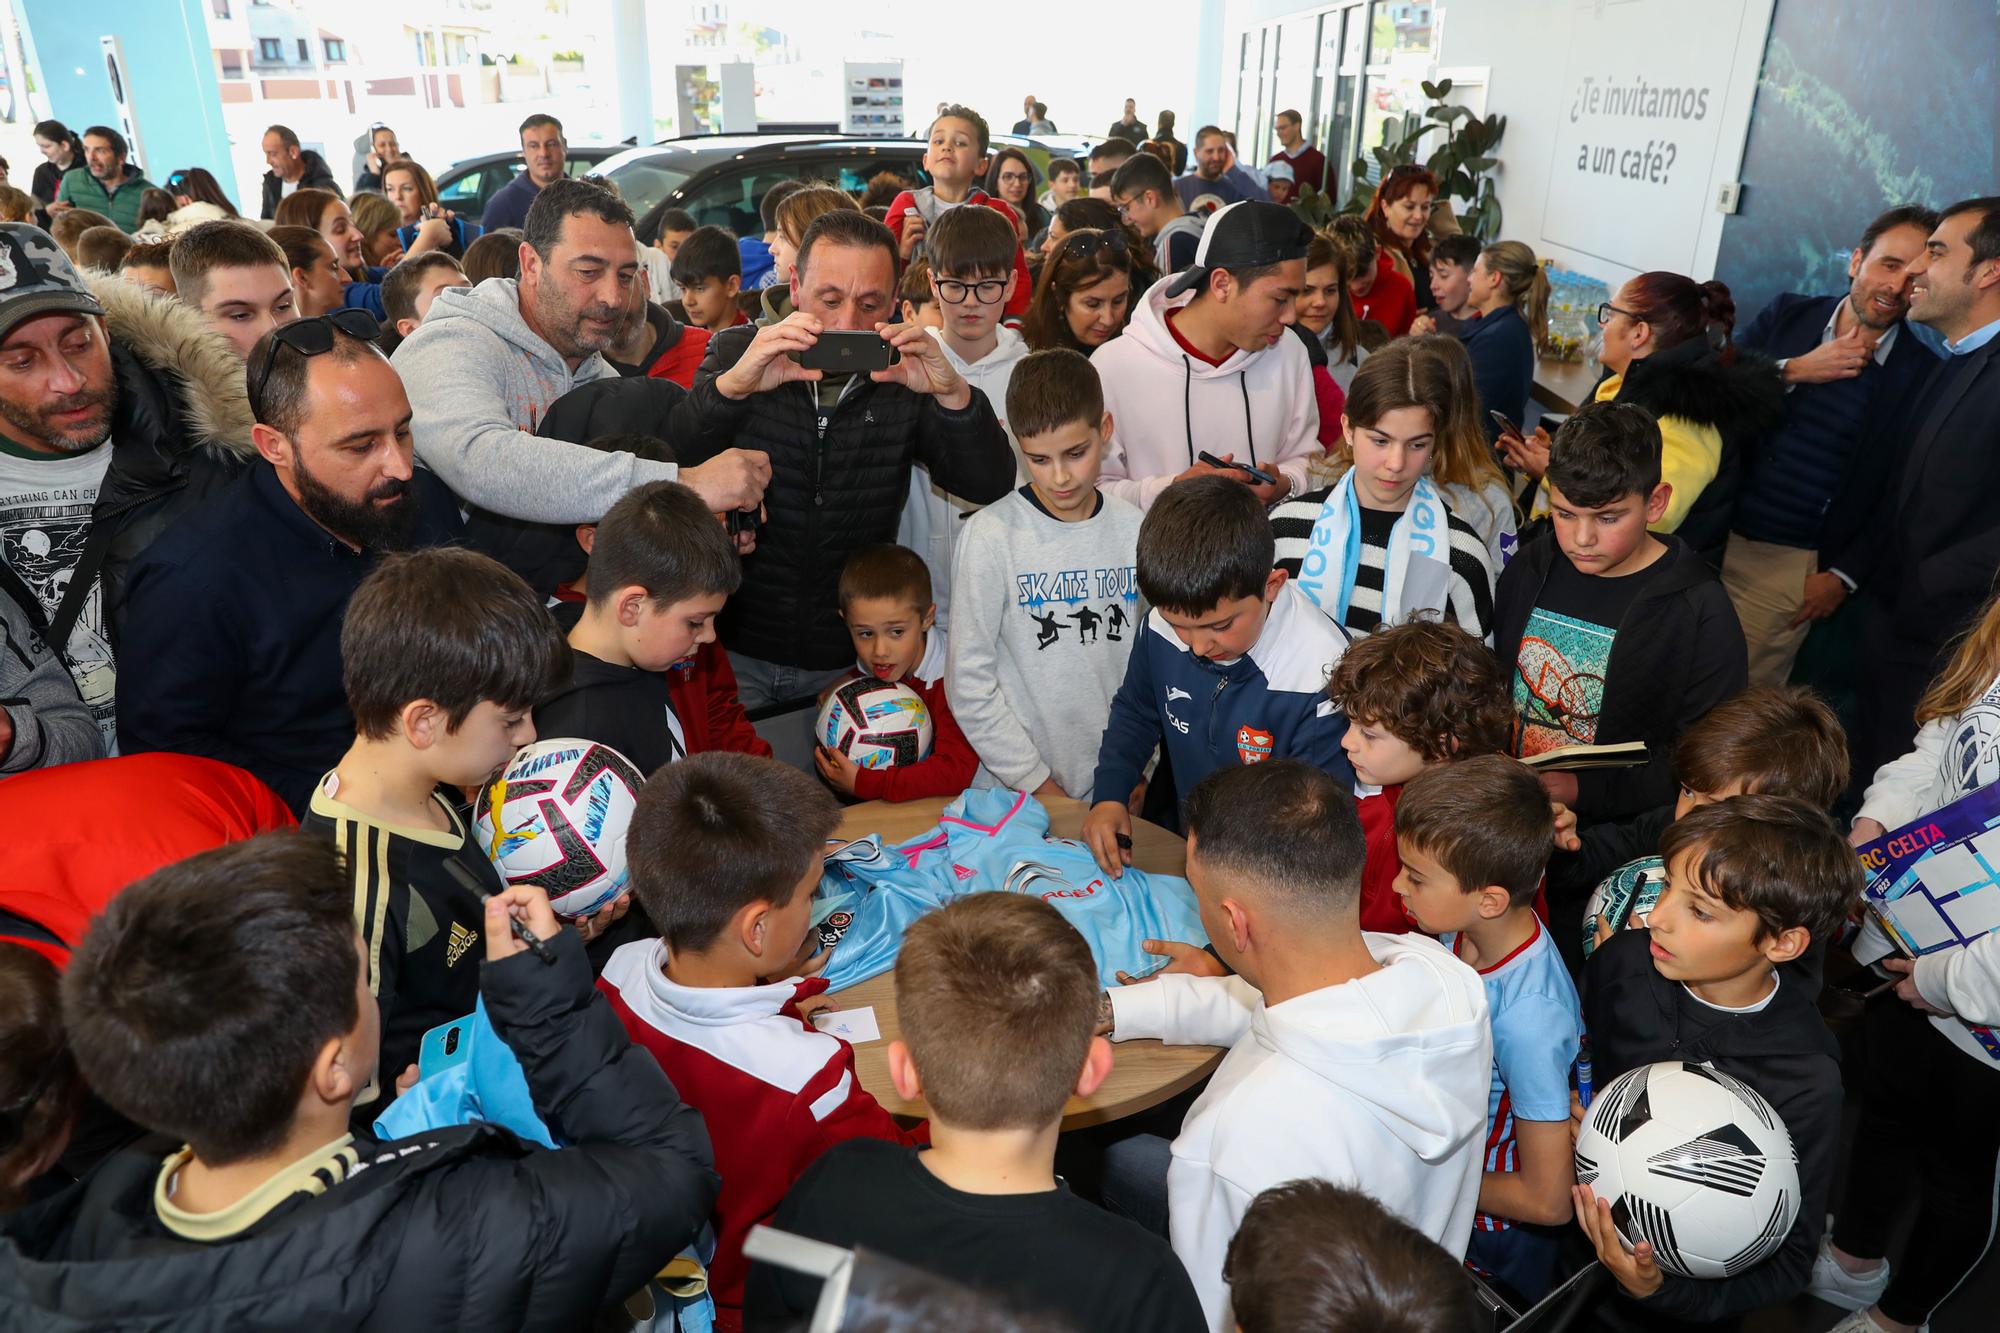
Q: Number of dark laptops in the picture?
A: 0